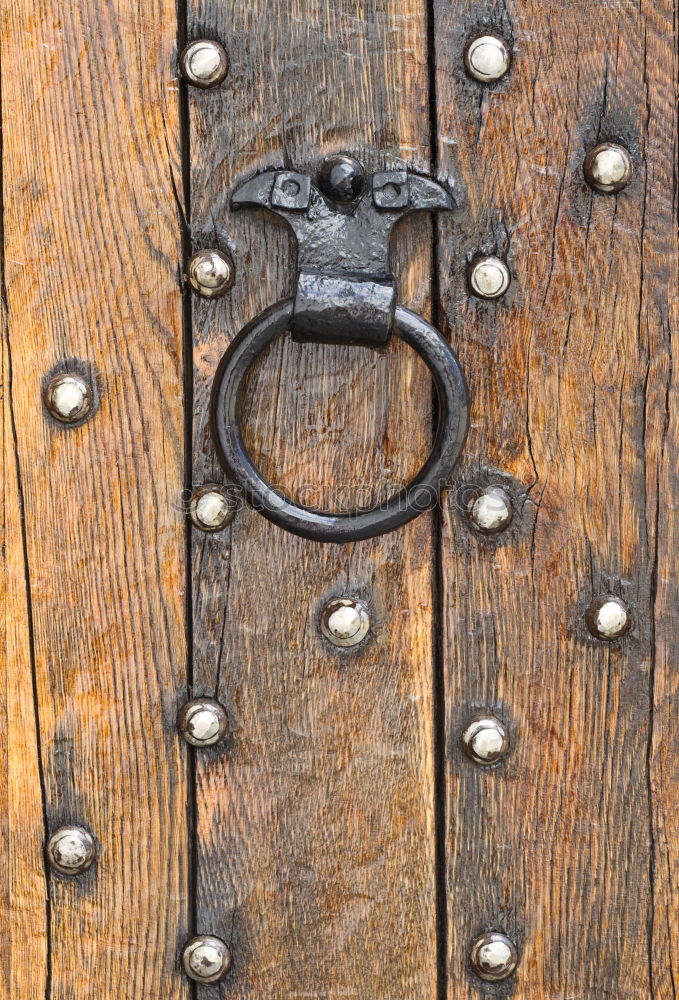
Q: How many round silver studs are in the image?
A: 15